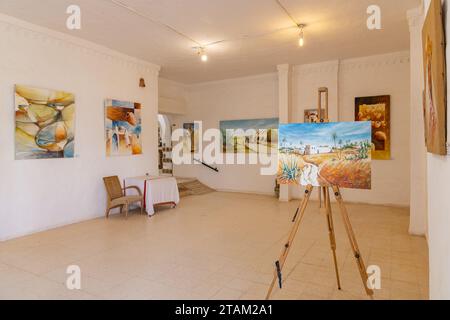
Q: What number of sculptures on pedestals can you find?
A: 0